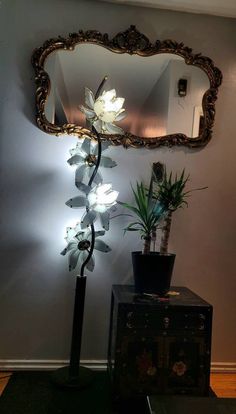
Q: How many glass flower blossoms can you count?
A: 4